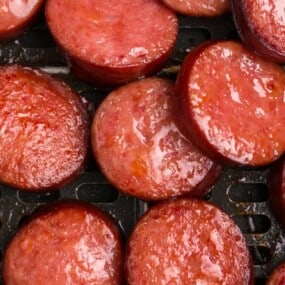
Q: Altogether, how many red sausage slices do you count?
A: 11